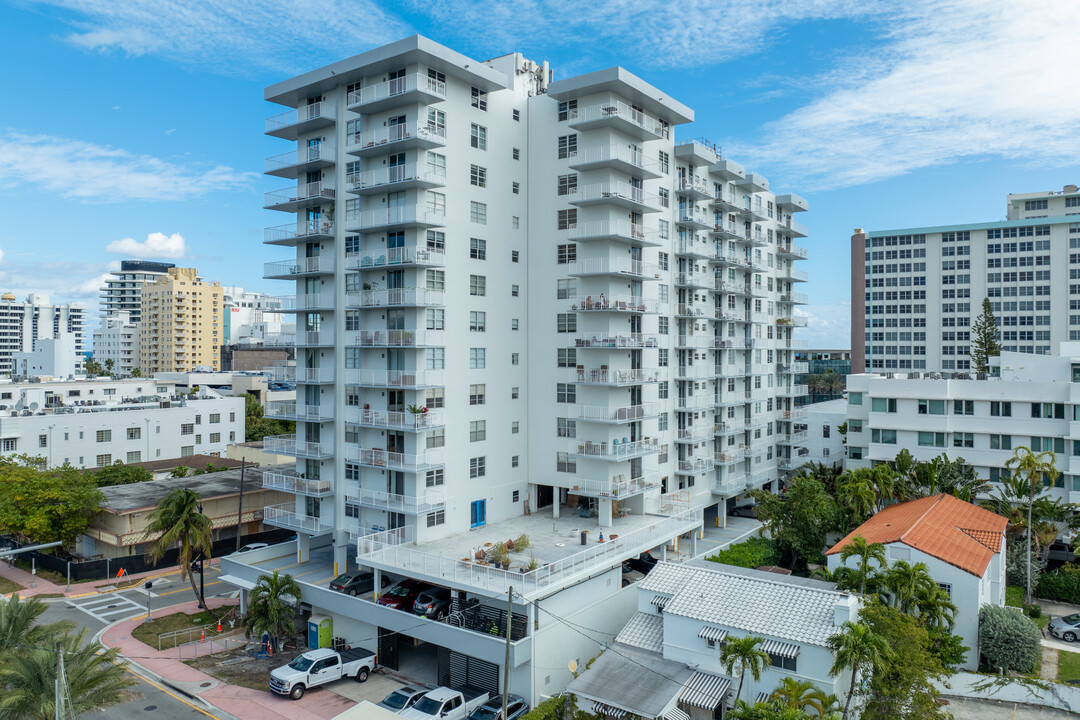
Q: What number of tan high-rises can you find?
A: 1